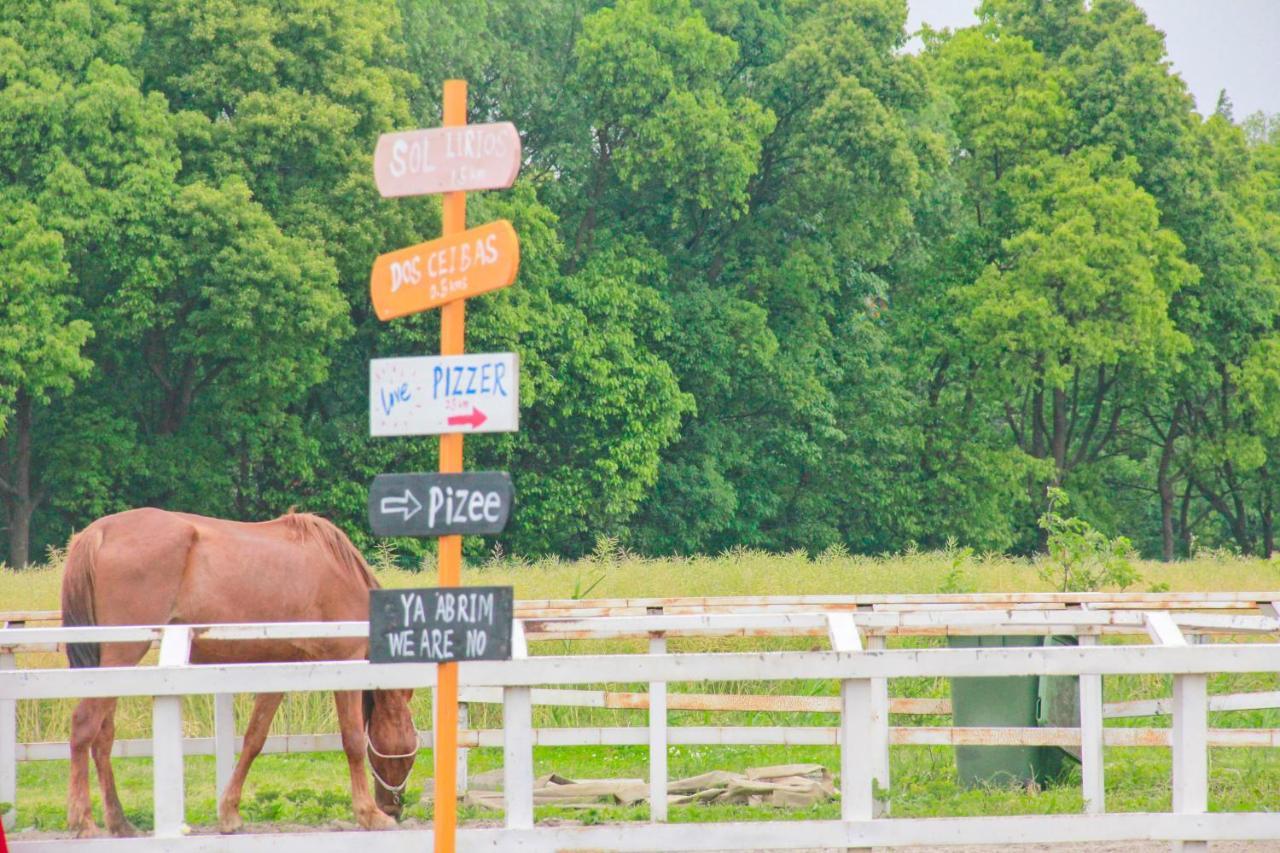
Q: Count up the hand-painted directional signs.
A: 5